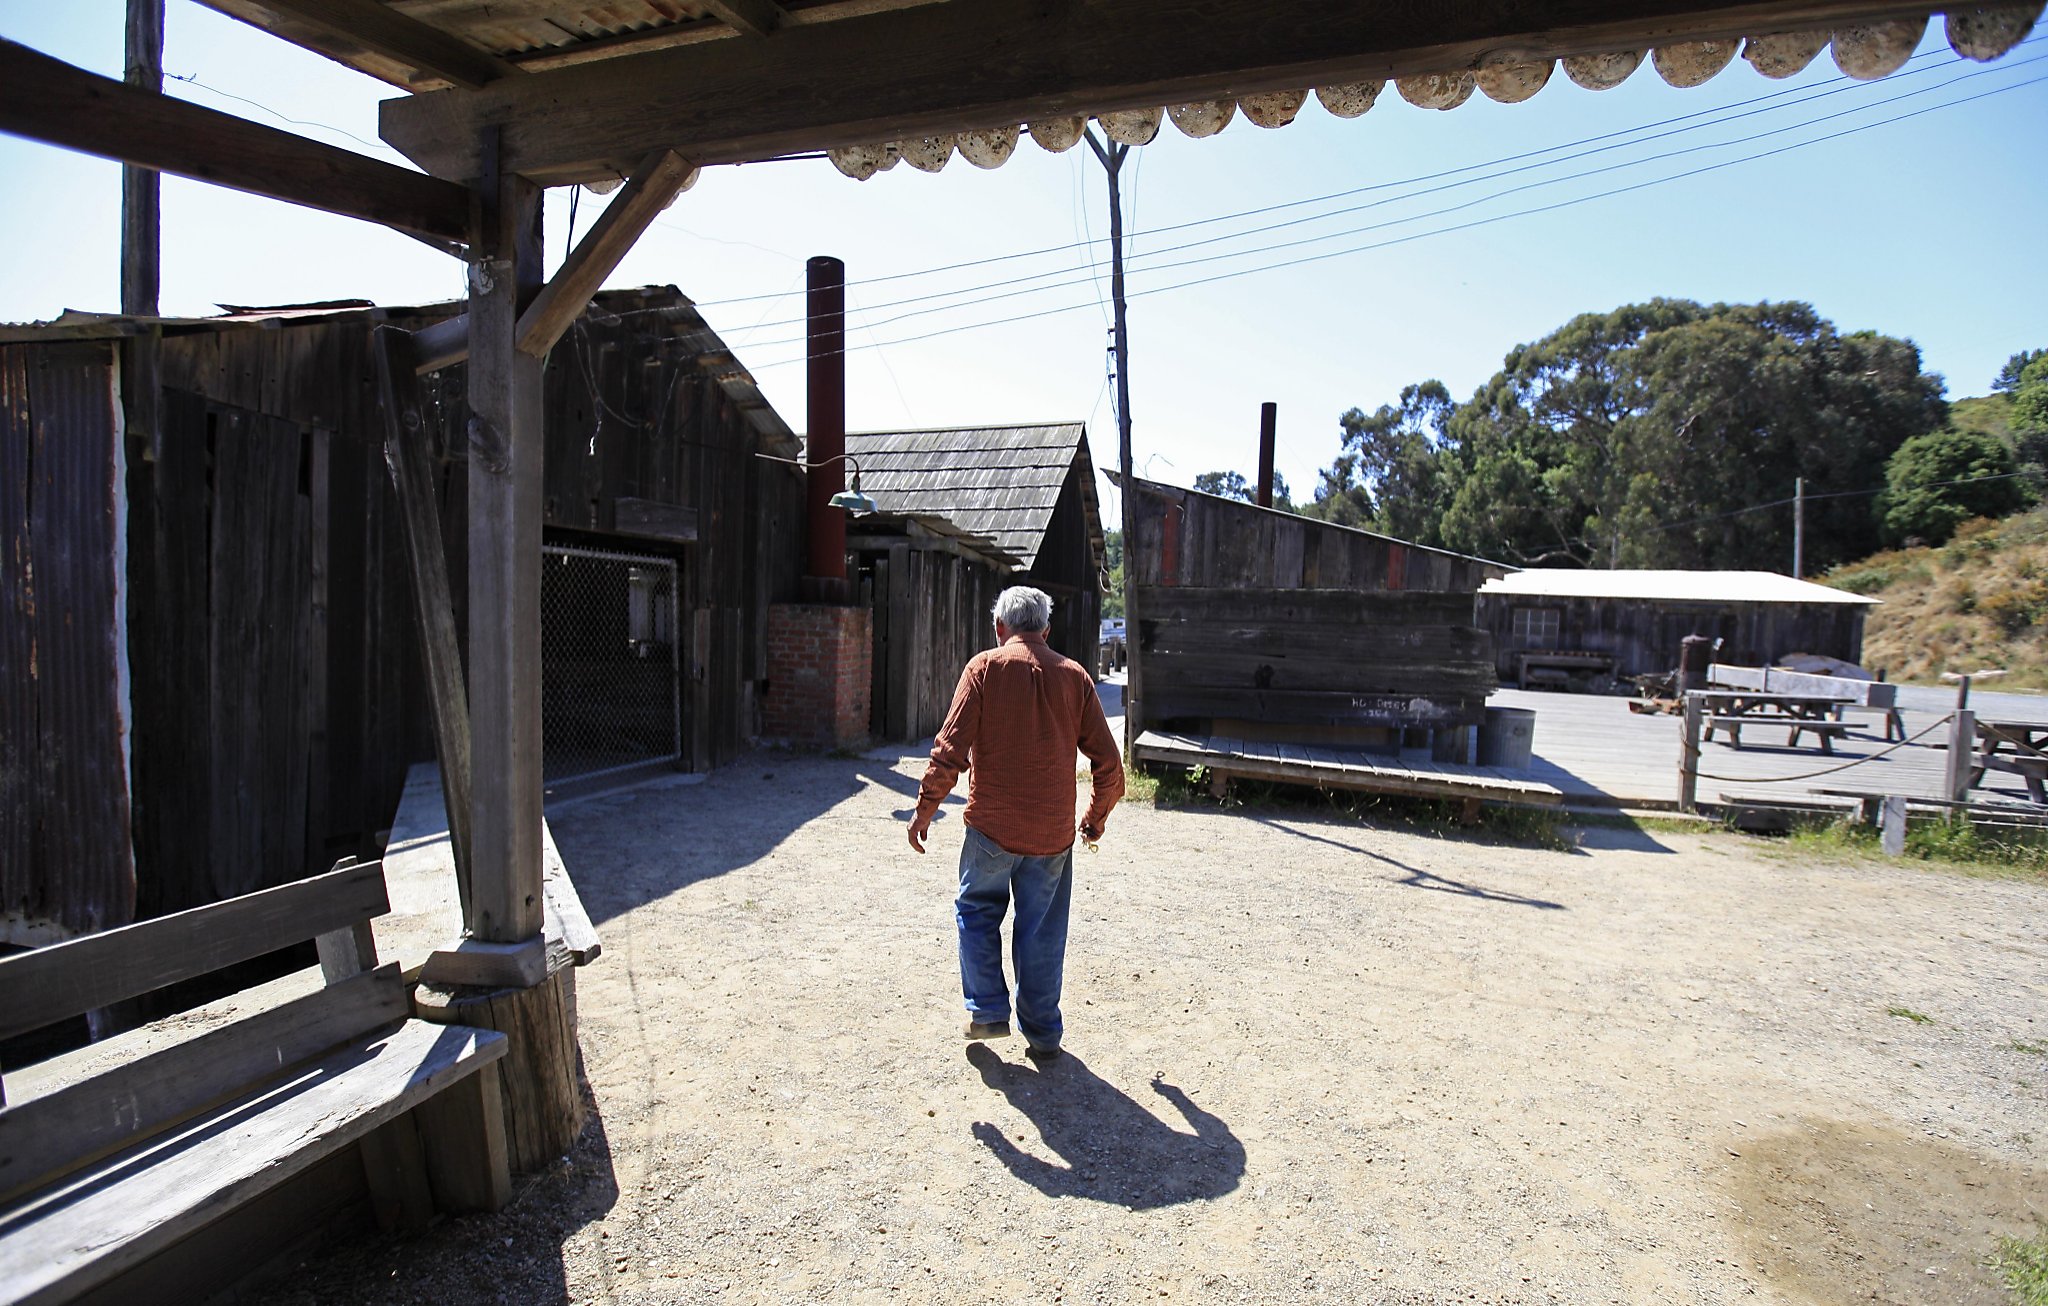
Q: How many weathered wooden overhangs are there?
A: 1